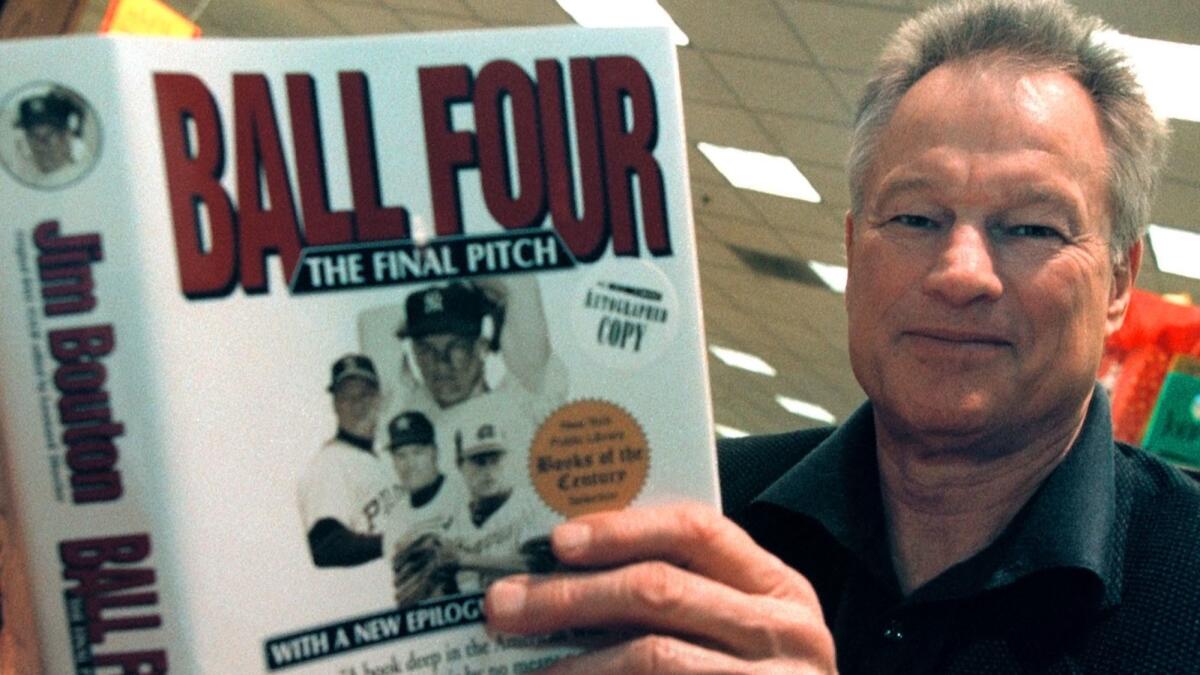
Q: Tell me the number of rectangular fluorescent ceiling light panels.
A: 8